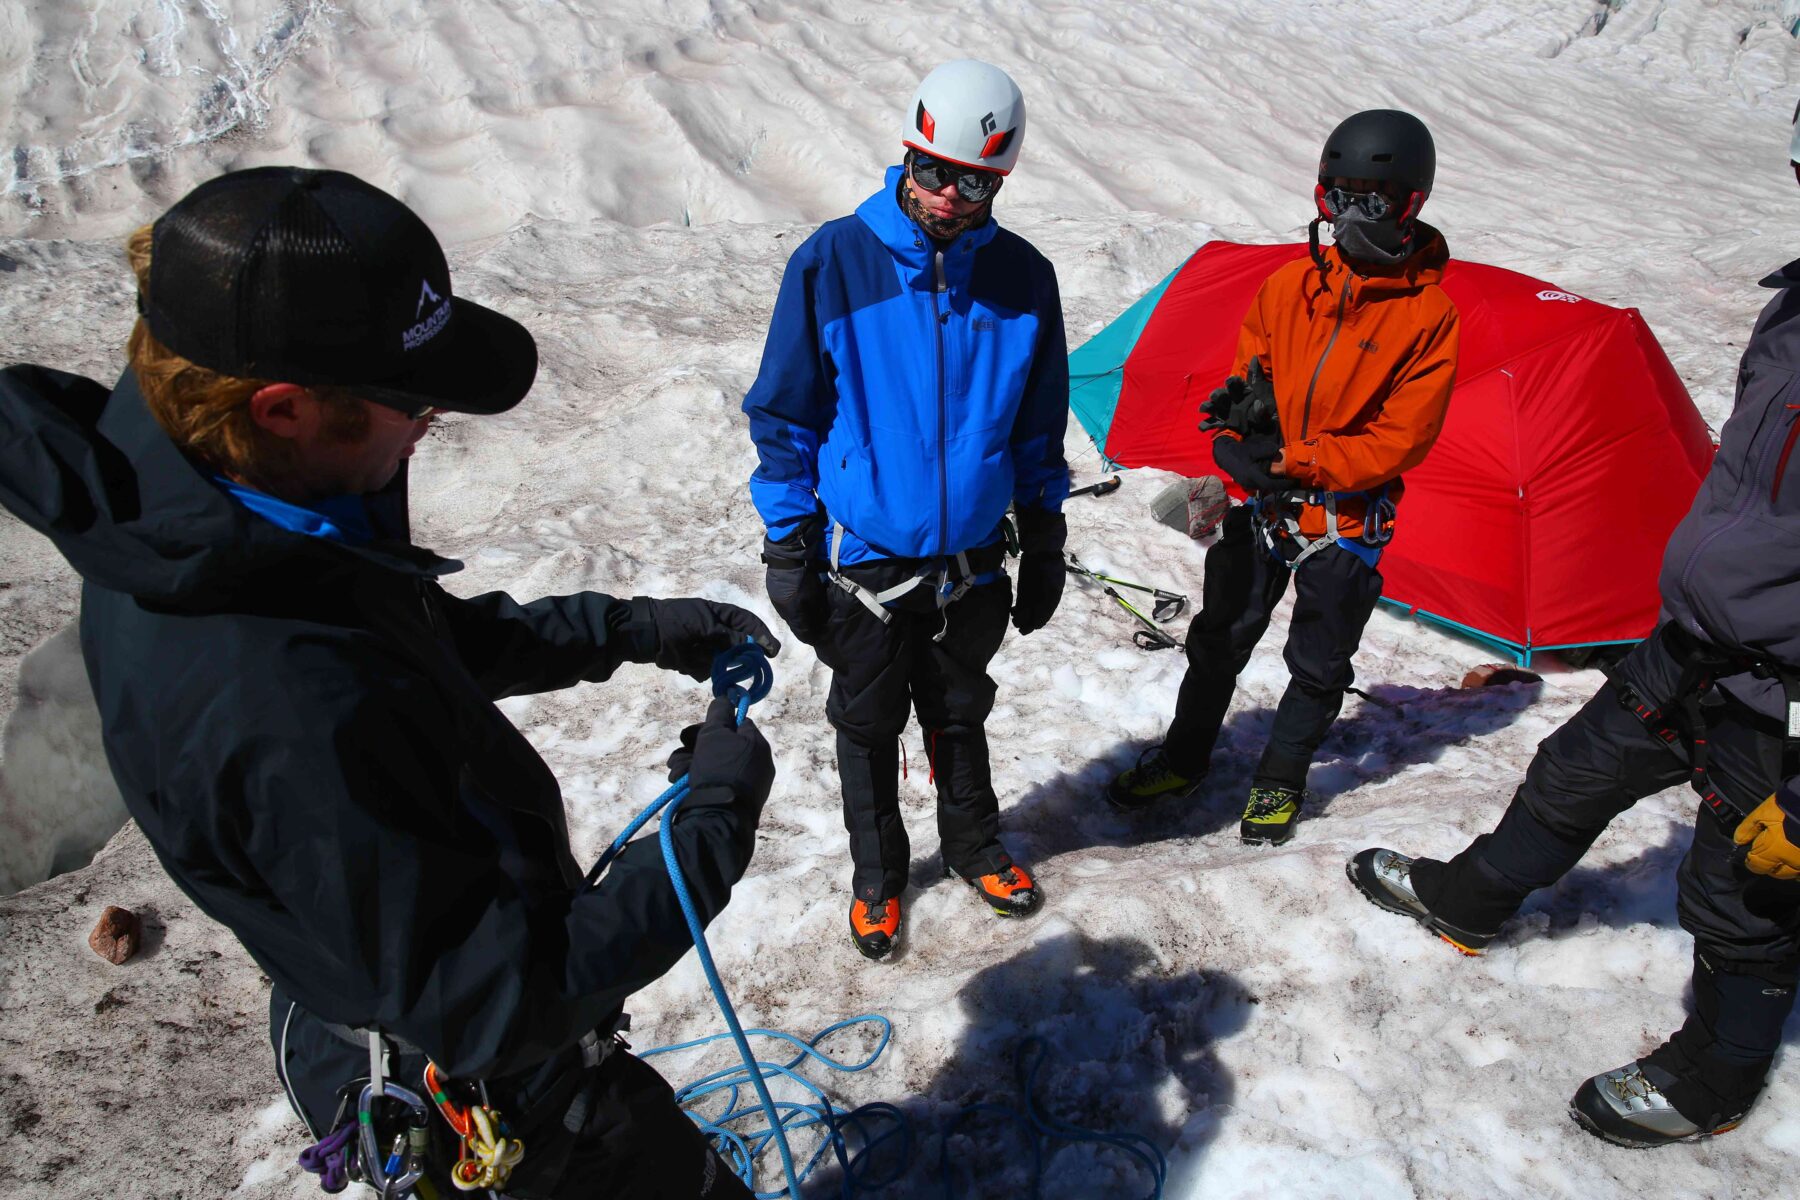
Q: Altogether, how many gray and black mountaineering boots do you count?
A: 2